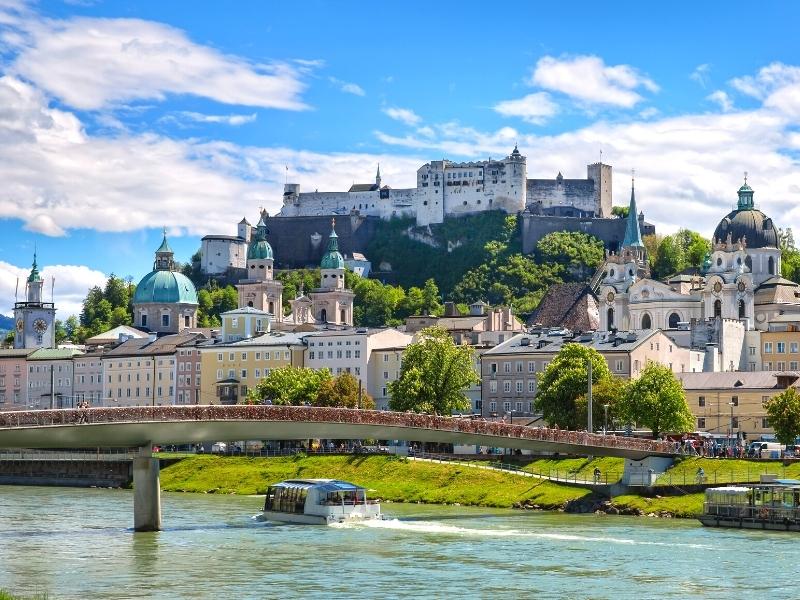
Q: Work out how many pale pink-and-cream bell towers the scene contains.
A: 2